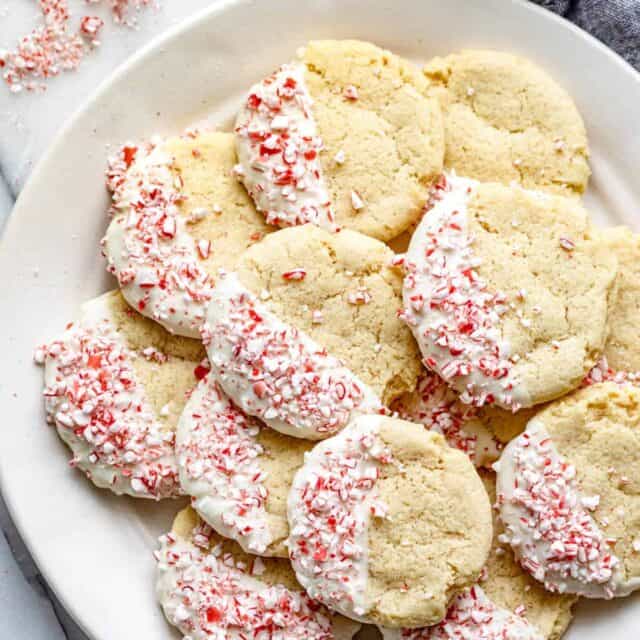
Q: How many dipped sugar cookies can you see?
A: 13